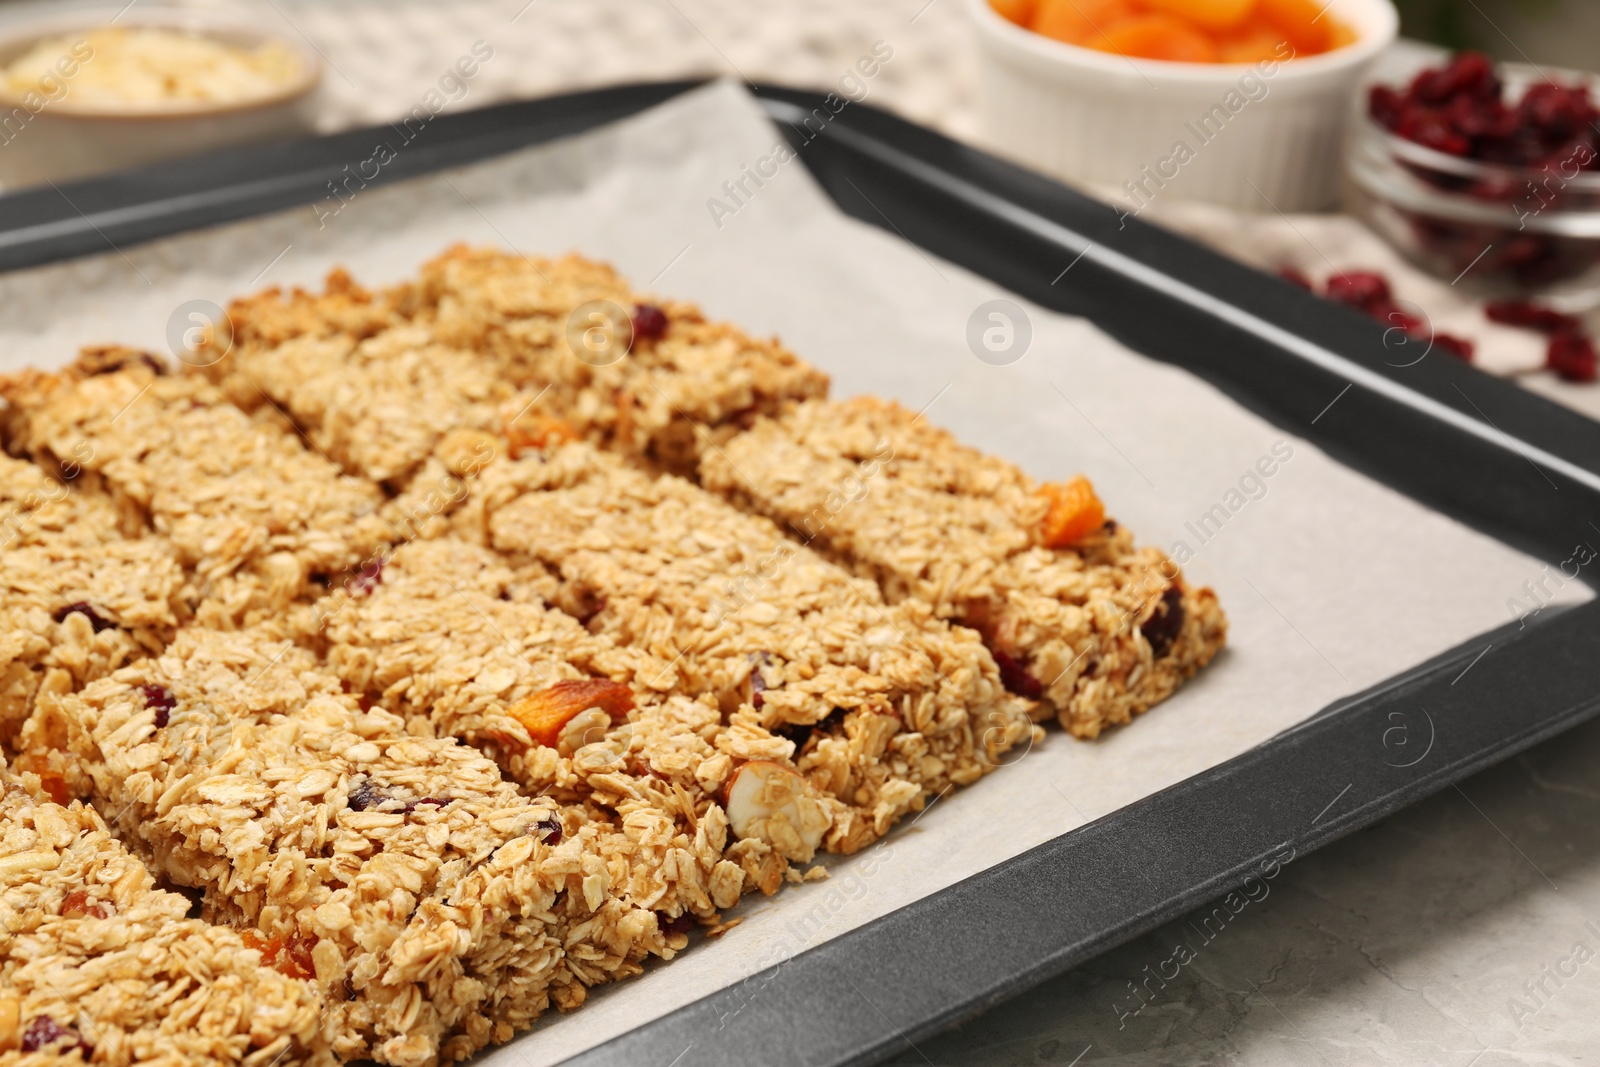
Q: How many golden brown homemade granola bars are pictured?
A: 9